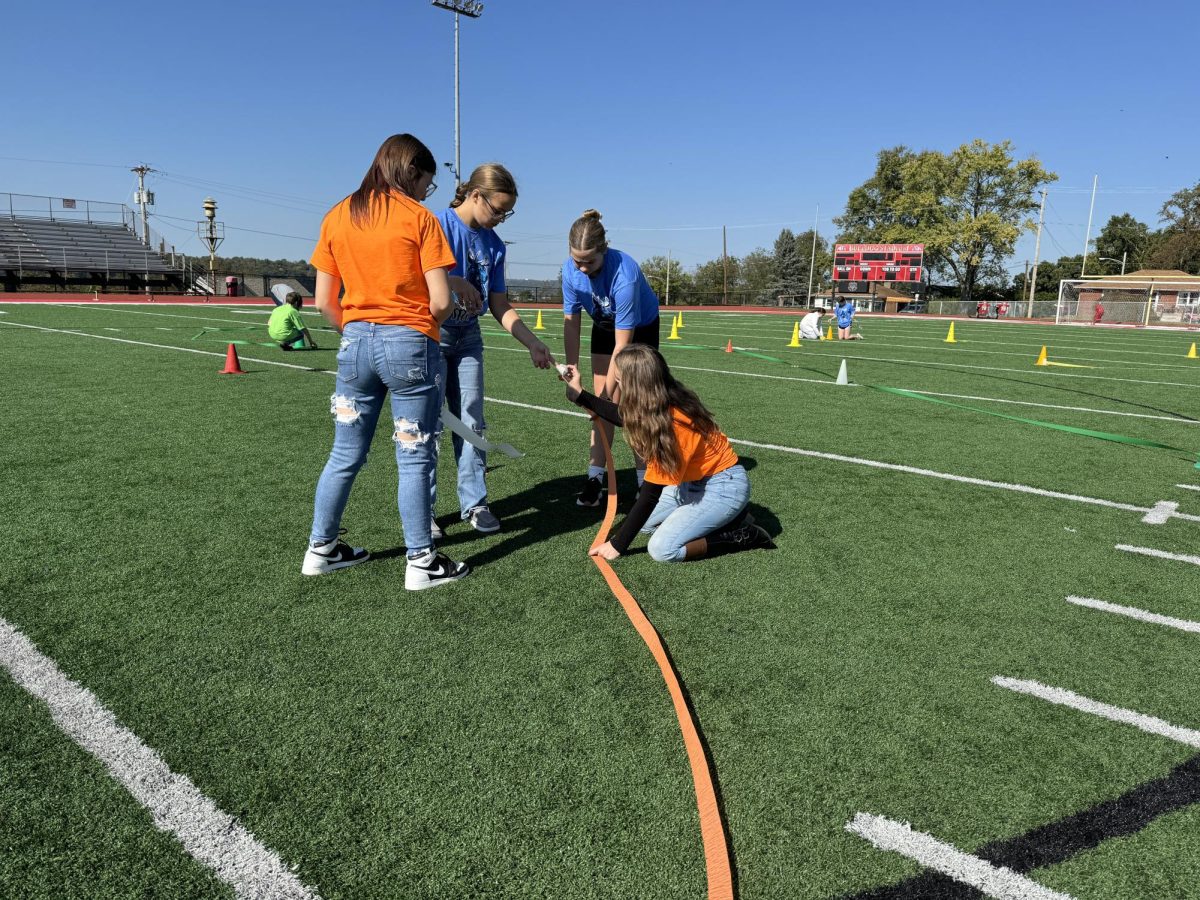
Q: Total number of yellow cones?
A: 8